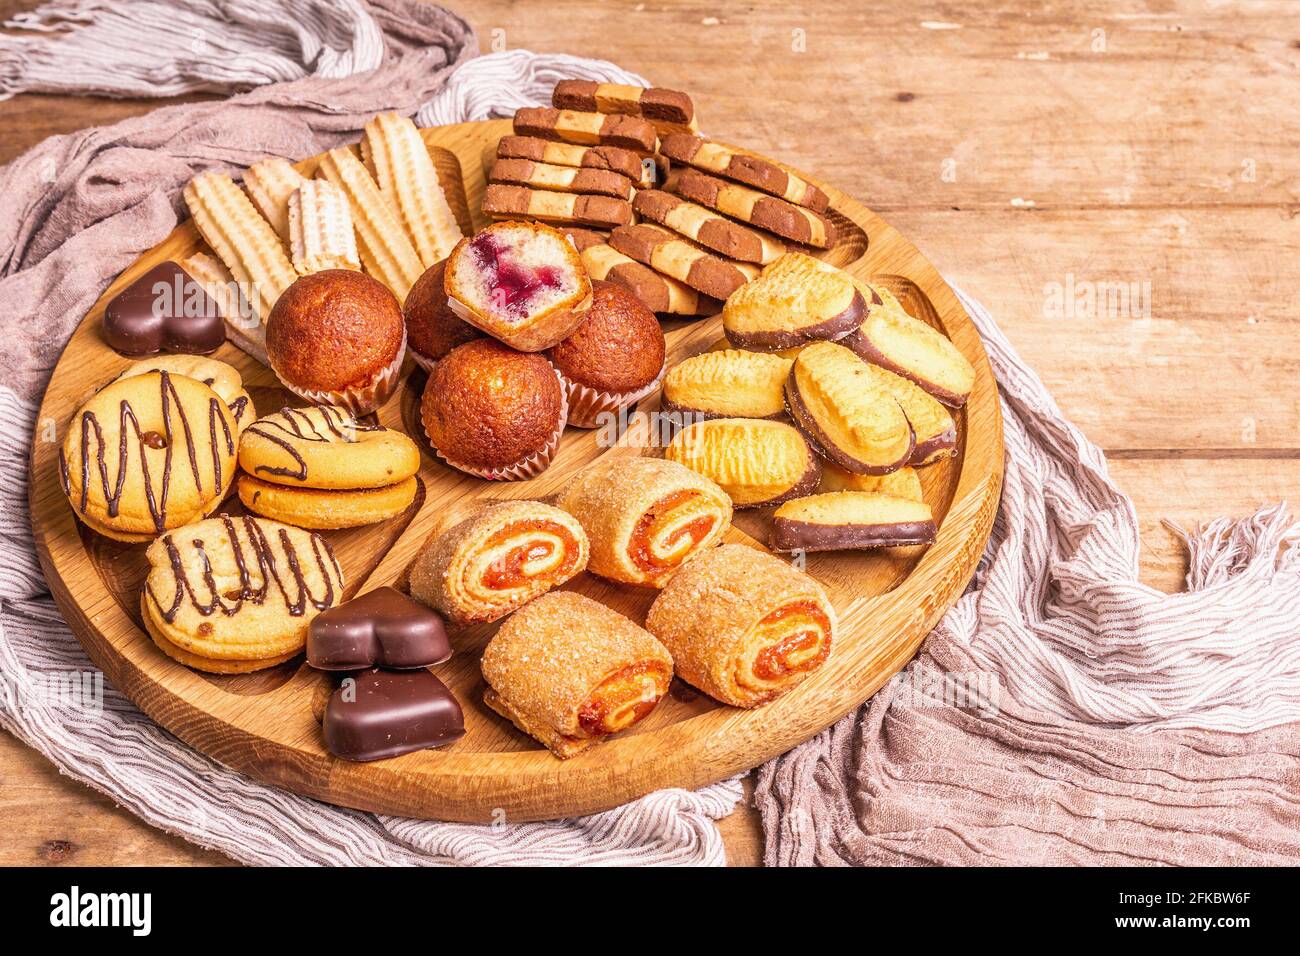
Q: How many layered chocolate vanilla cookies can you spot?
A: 10